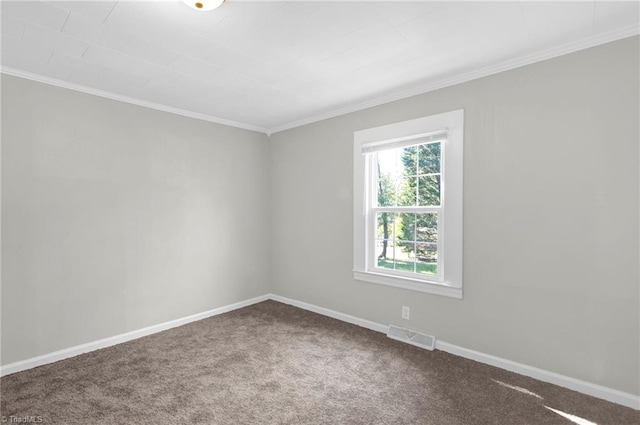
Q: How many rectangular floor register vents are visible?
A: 1